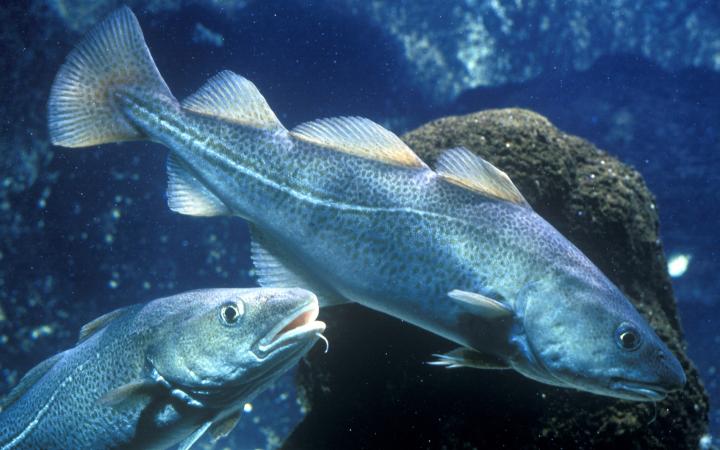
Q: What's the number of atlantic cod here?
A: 2